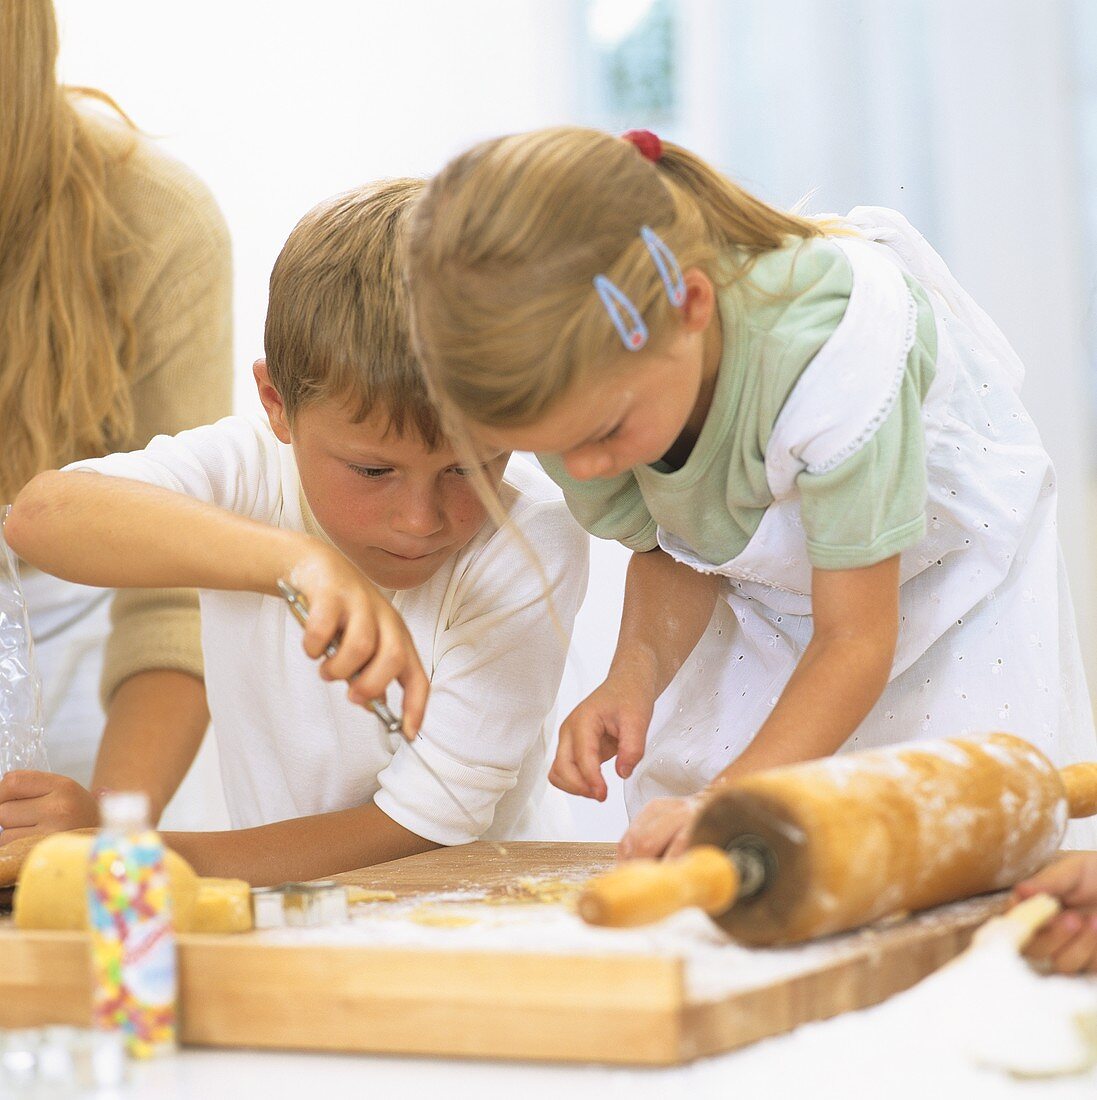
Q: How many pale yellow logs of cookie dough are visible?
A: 2